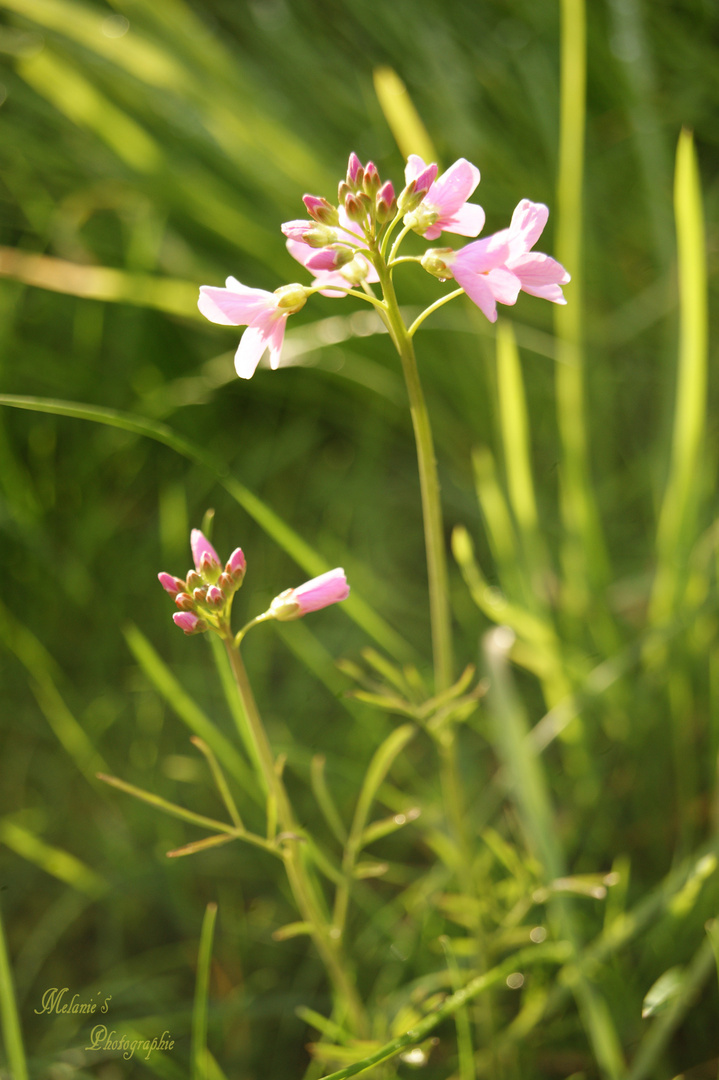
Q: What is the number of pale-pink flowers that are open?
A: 5